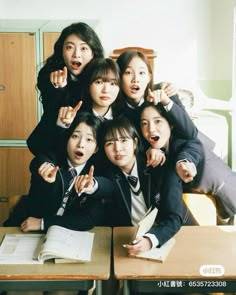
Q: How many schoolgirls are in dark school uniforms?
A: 6